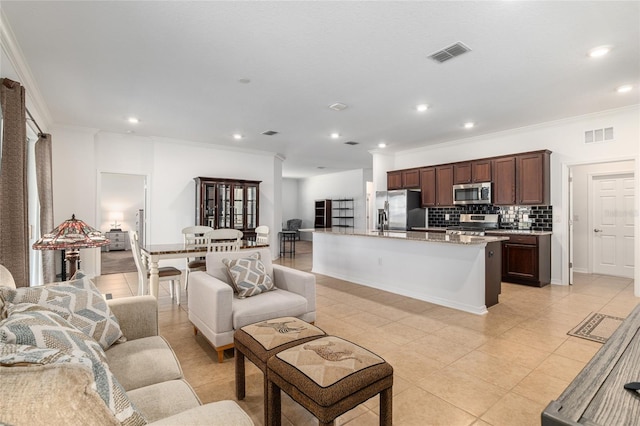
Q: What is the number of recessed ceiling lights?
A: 8